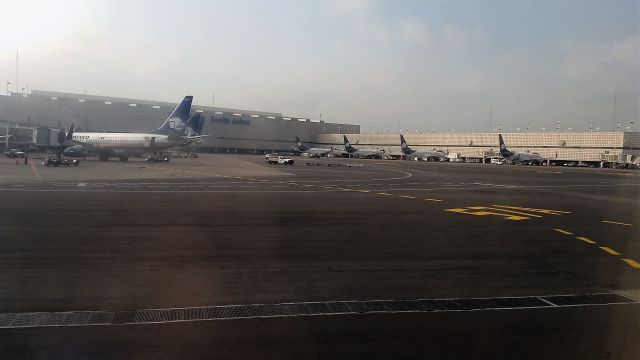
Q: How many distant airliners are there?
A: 4